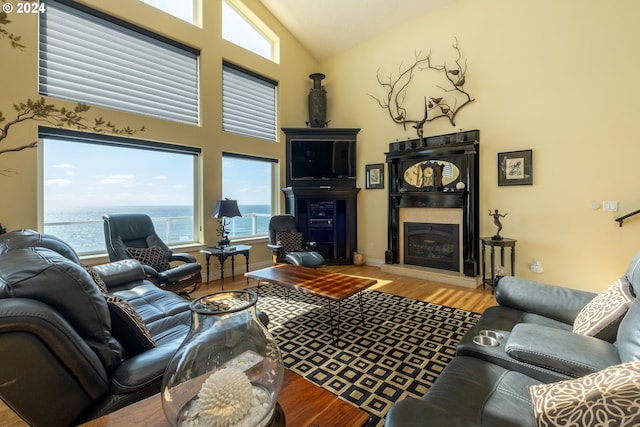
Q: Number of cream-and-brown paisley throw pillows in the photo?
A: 2